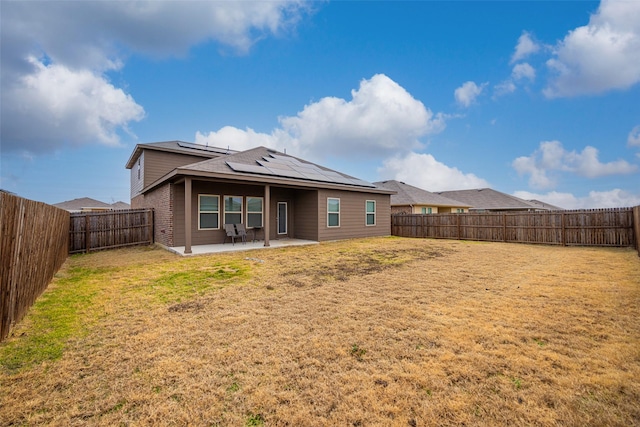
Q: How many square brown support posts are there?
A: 2